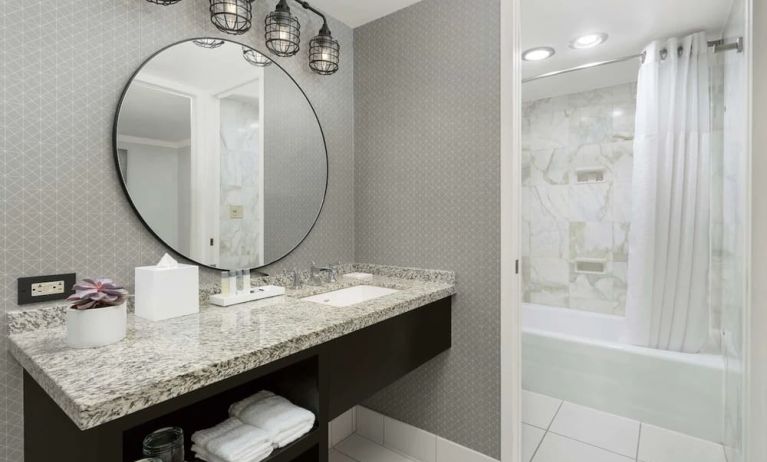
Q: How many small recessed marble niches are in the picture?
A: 2